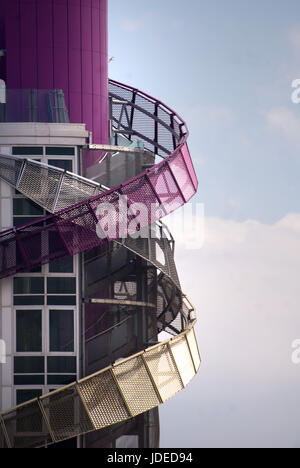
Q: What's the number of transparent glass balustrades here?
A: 1